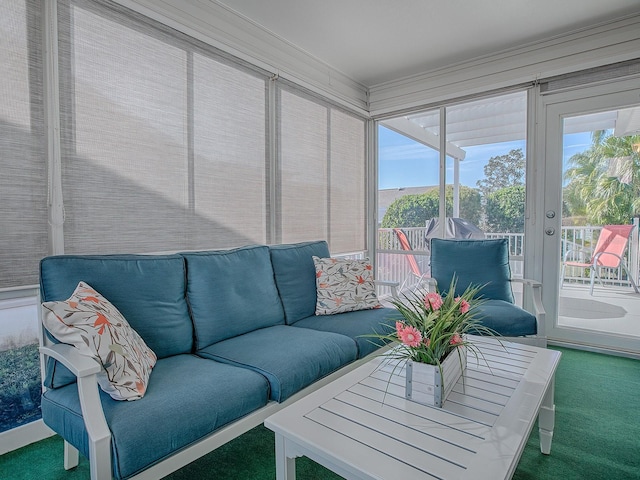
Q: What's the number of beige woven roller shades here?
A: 3